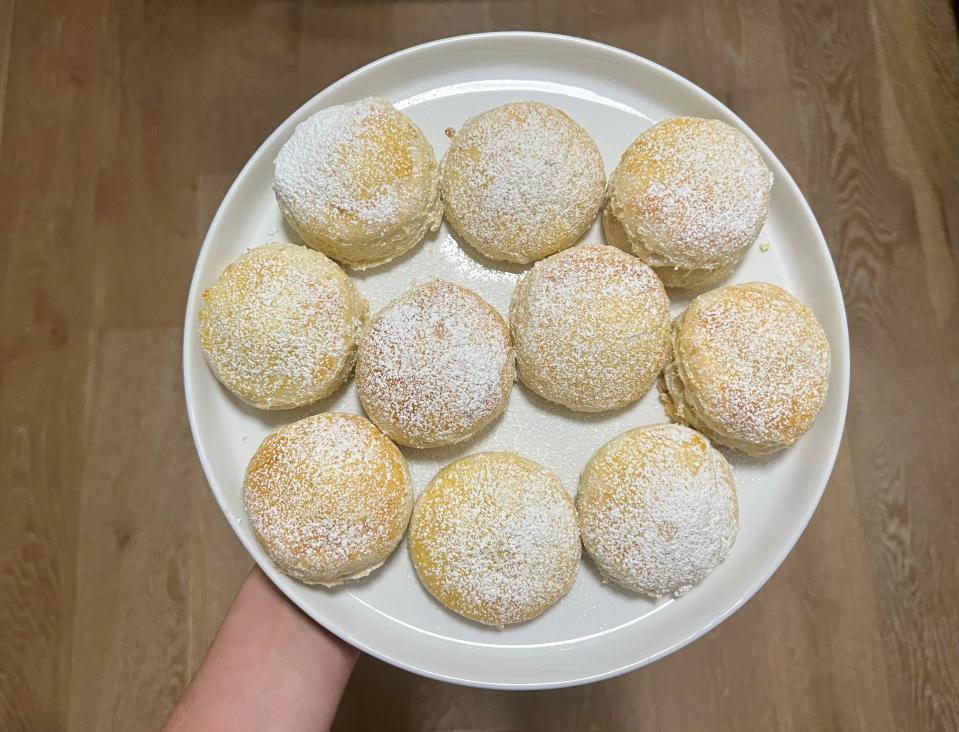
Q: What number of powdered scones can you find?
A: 10